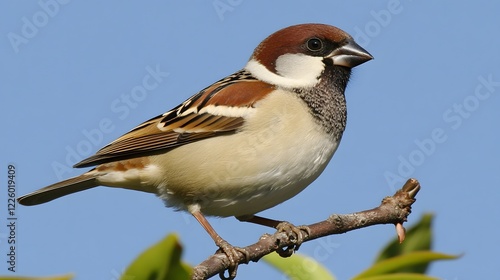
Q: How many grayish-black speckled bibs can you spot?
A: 1